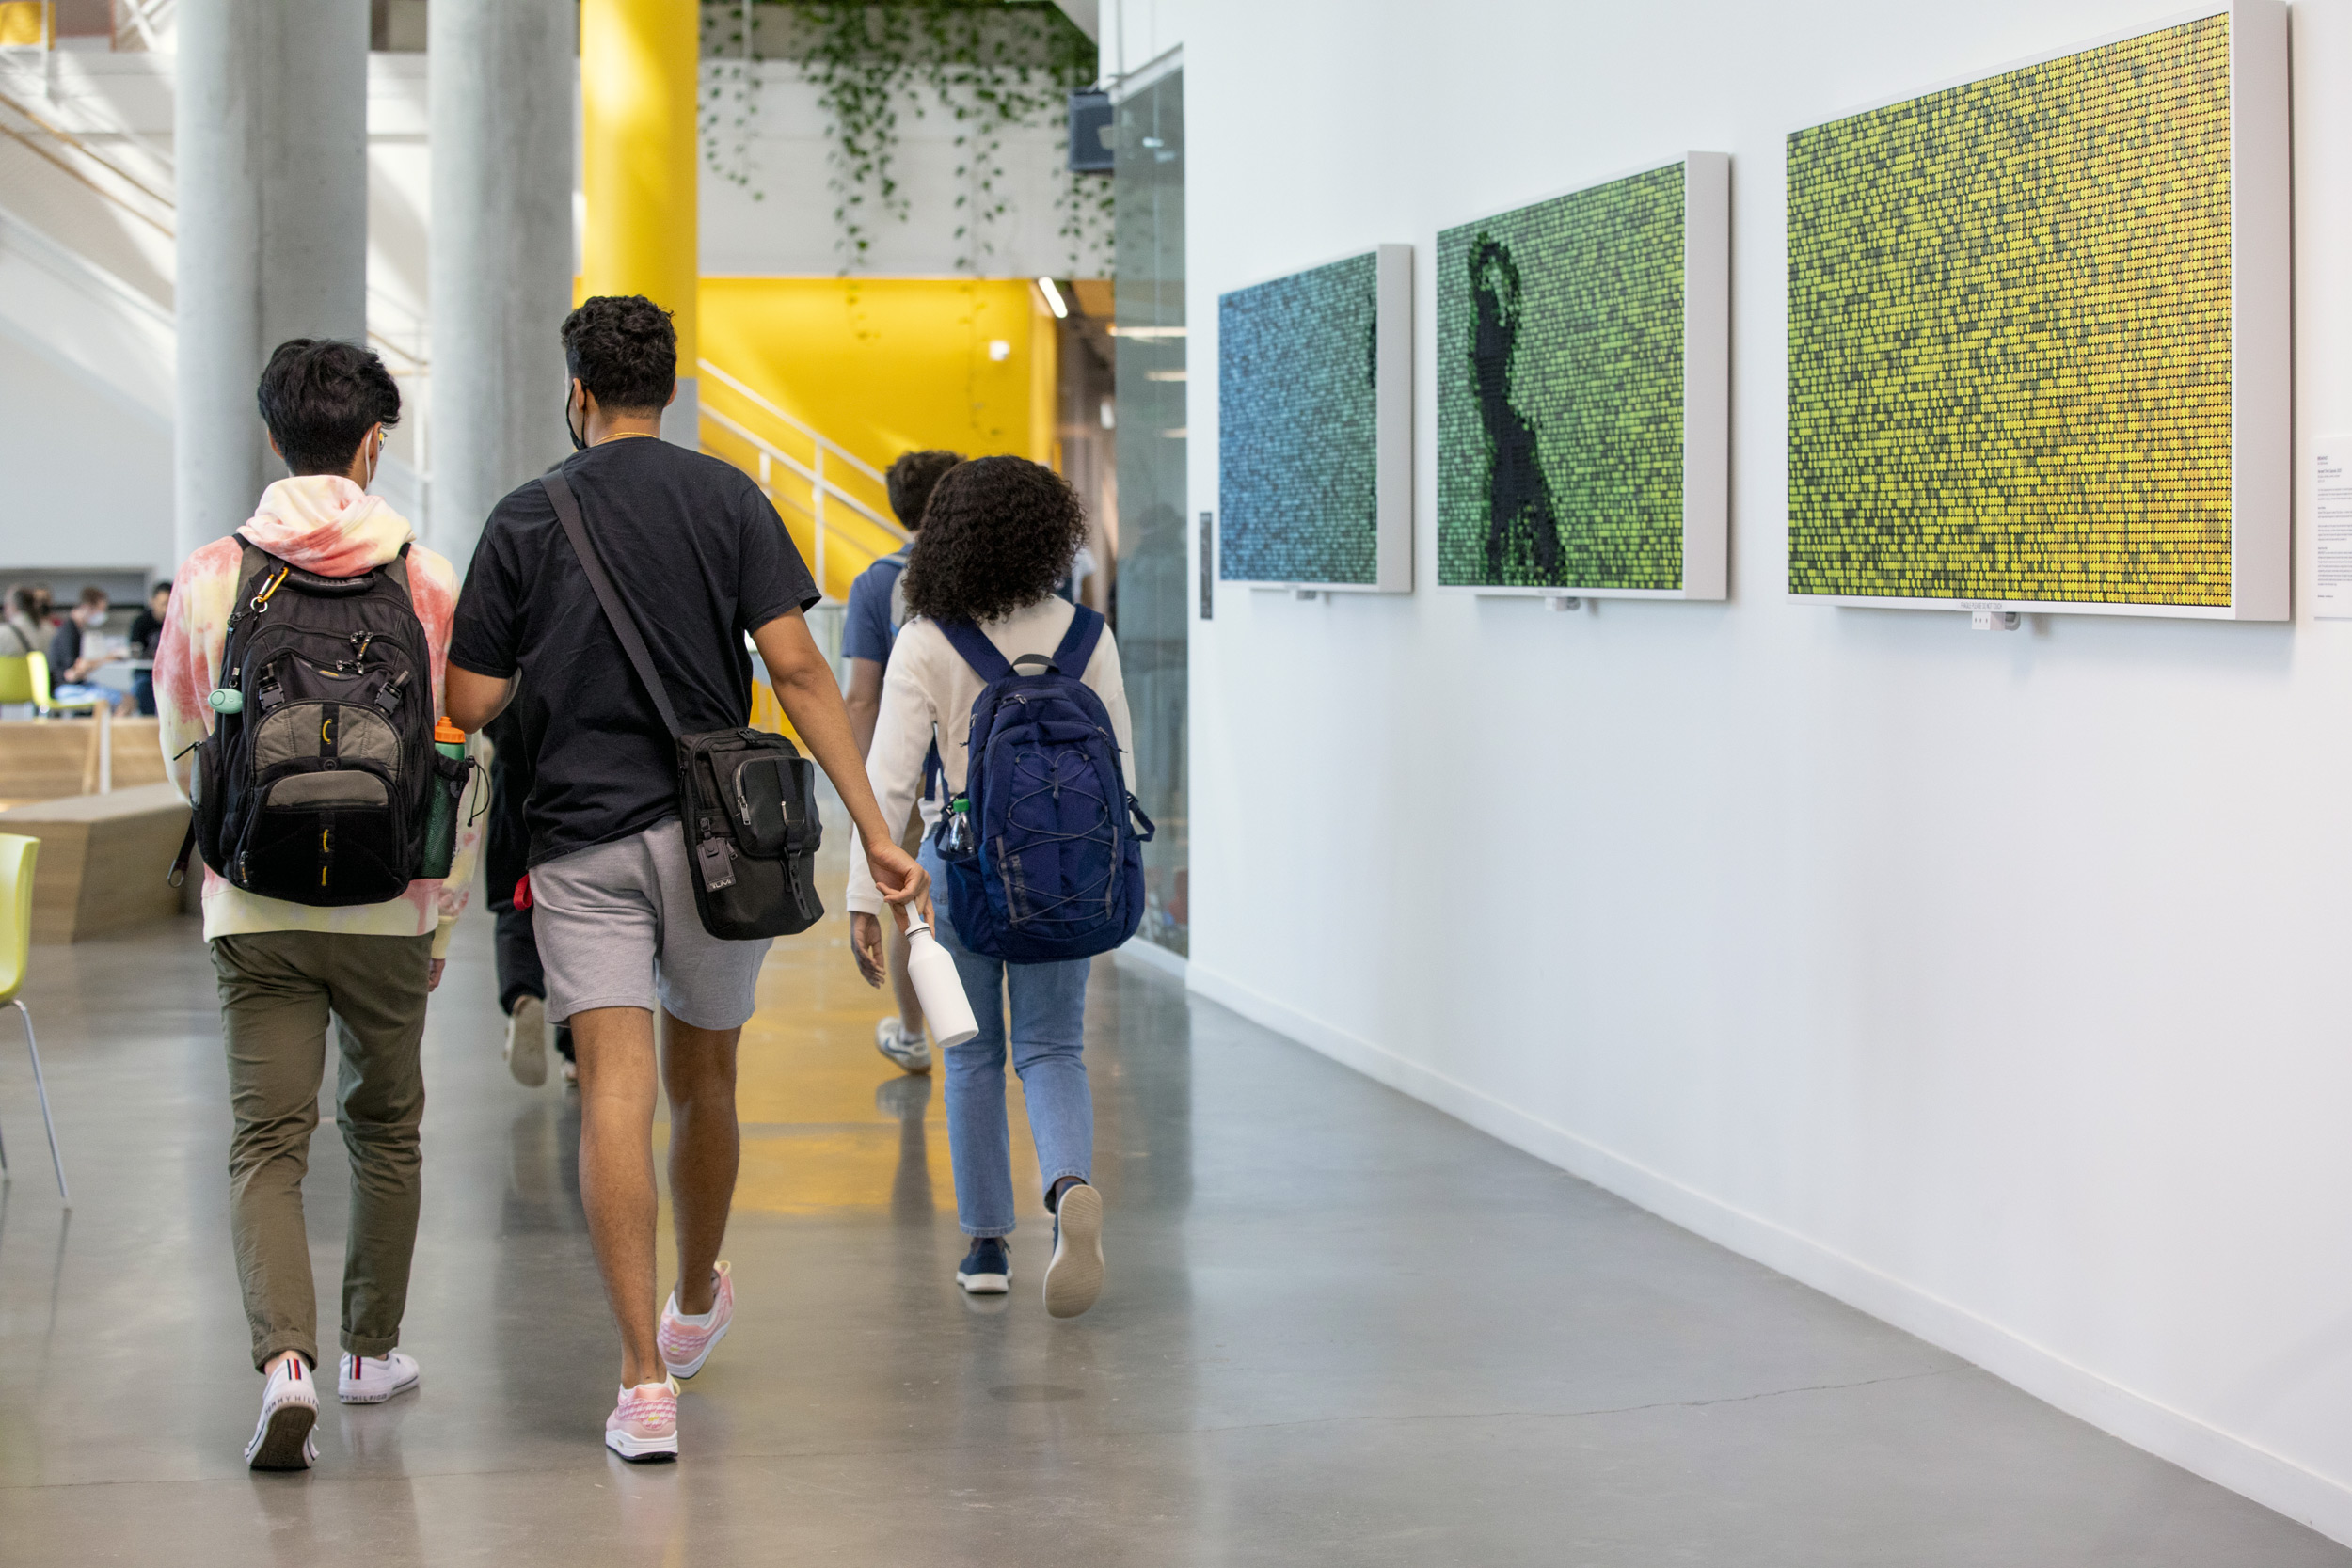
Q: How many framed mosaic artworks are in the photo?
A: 3